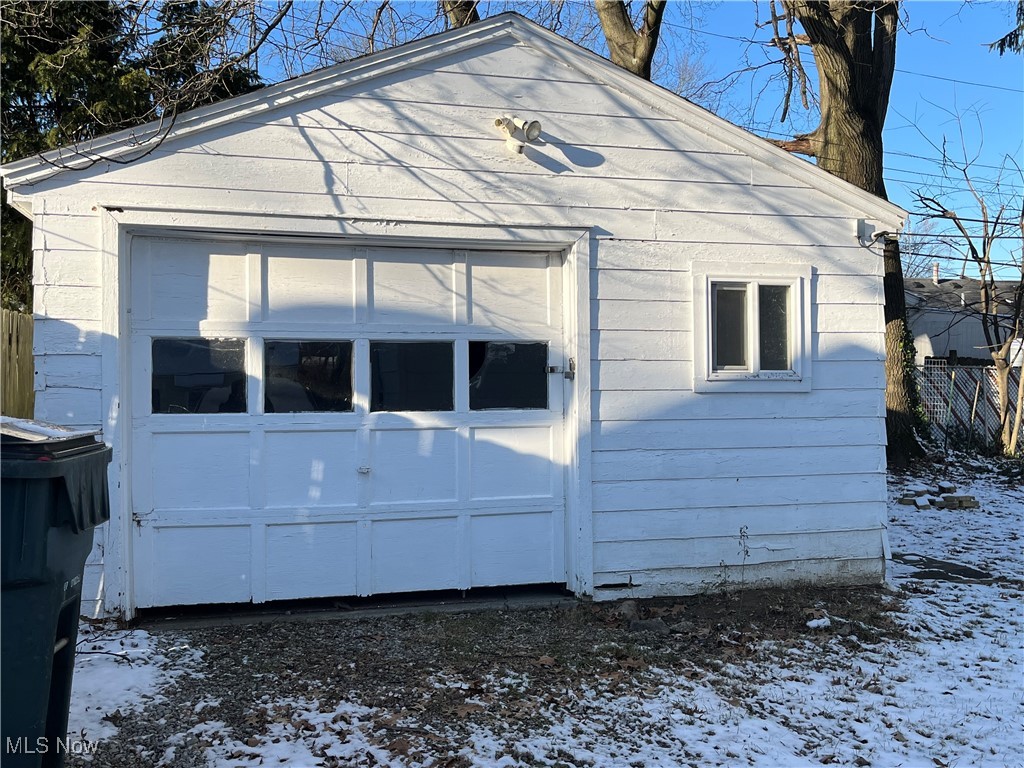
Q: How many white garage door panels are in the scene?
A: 12